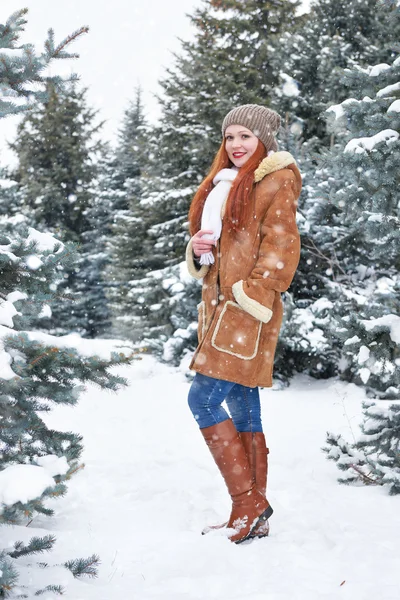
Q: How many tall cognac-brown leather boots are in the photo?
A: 2